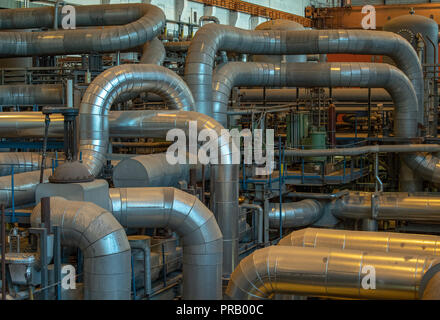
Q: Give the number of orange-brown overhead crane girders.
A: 2